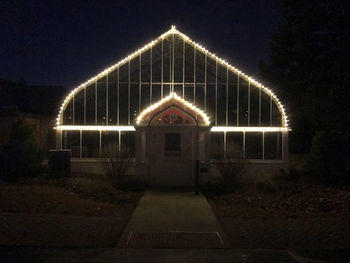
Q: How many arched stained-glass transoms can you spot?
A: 1